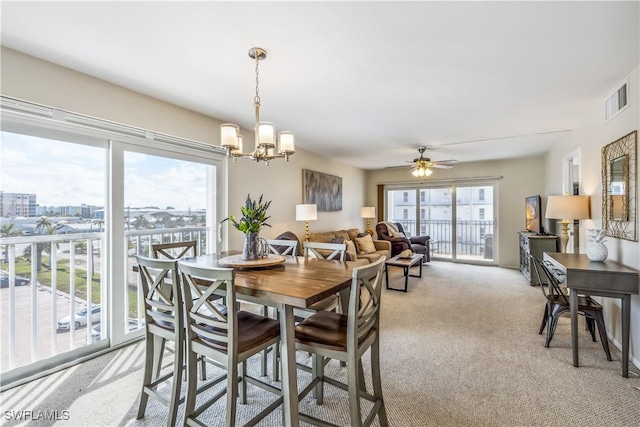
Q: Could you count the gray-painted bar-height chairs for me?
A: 6